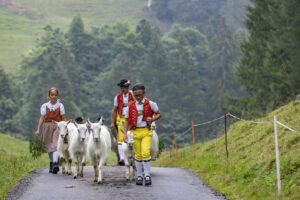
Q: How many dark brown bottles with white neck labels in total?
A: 0